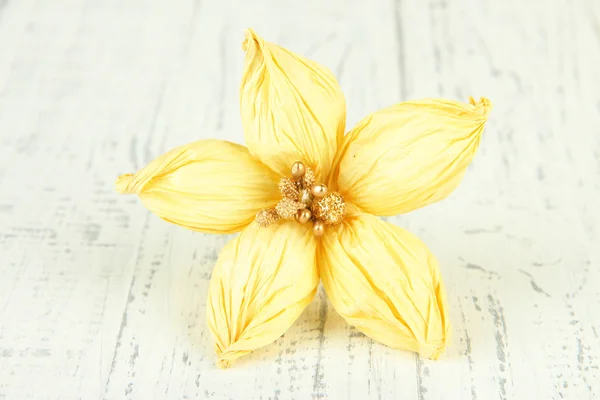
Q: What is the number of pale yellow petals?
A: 5